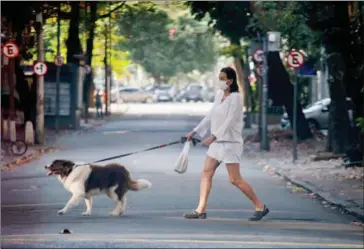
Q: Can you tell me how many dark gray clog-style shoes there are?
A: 2